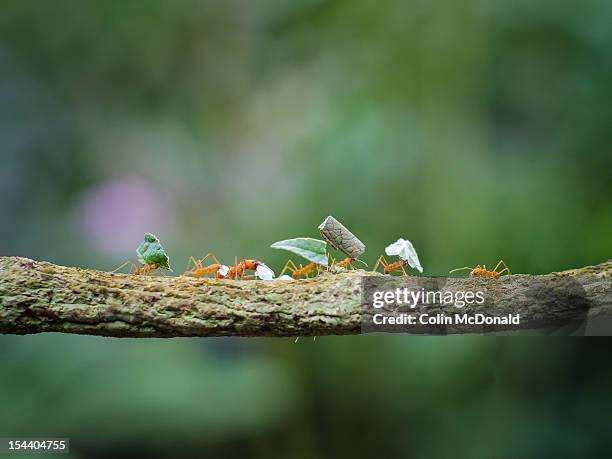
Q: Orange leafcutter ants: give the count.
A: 7